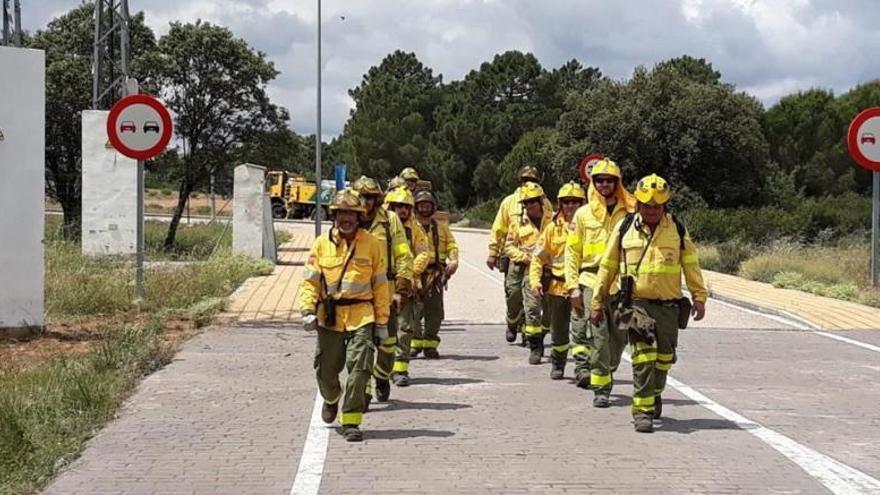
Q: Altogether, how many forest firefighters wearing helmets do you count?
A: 11